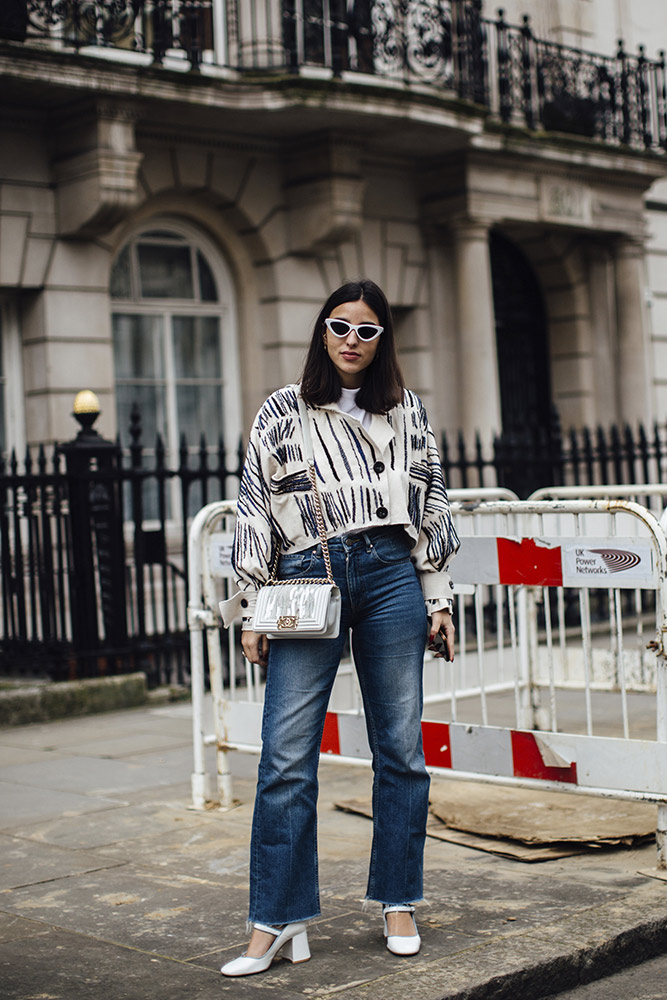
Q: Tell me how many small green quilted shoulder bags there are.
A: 0